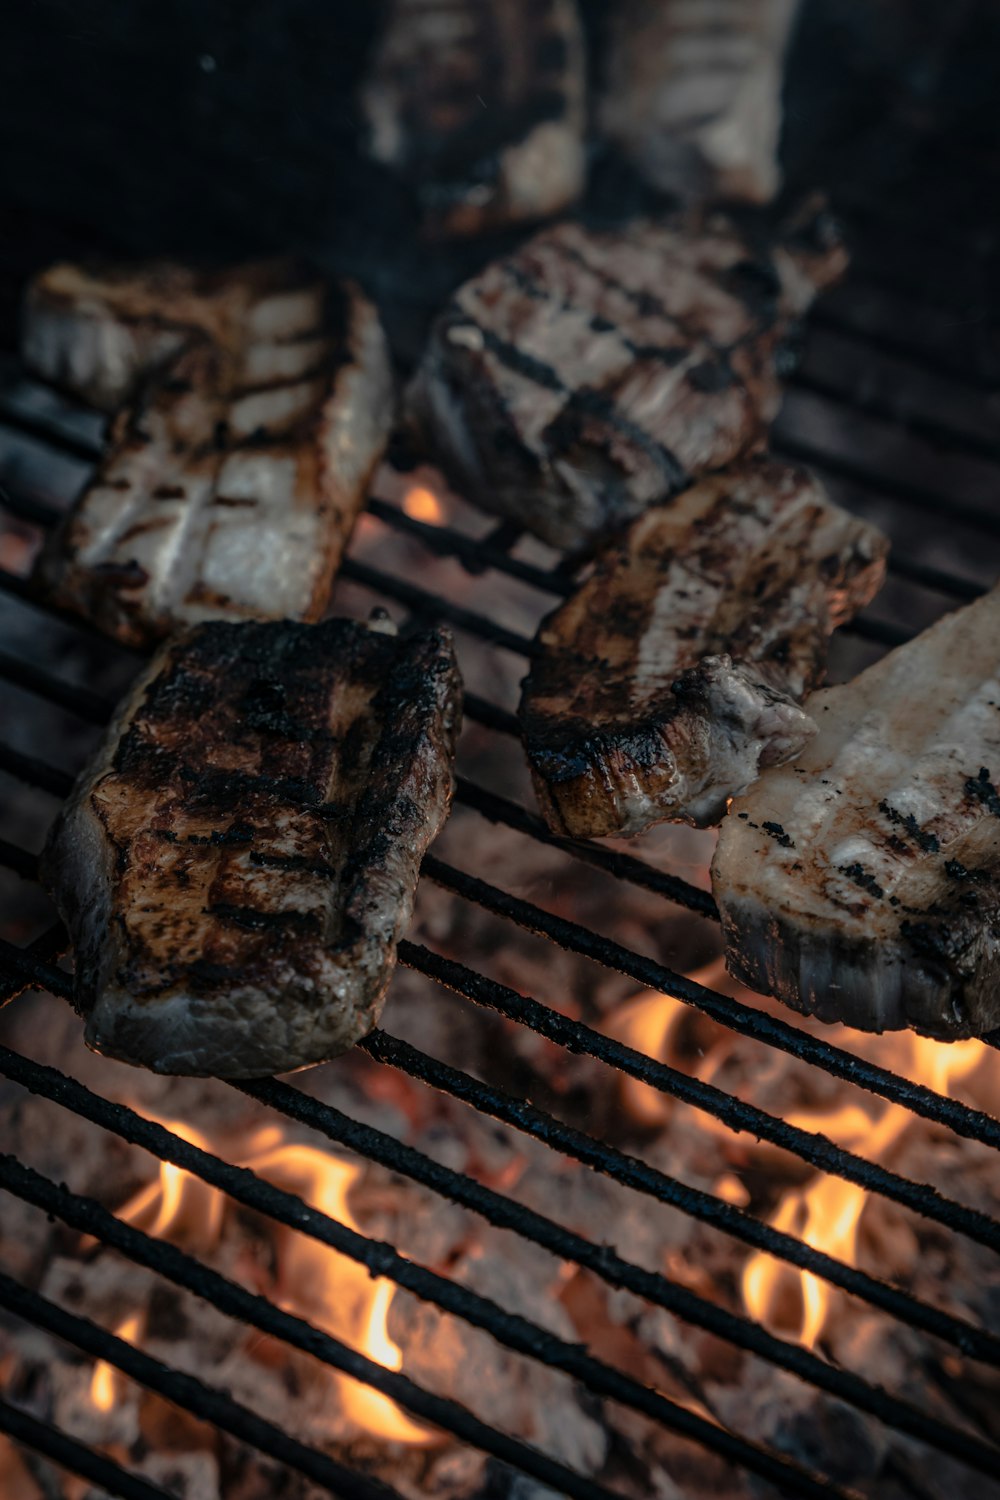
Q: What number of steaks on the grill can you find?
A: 7